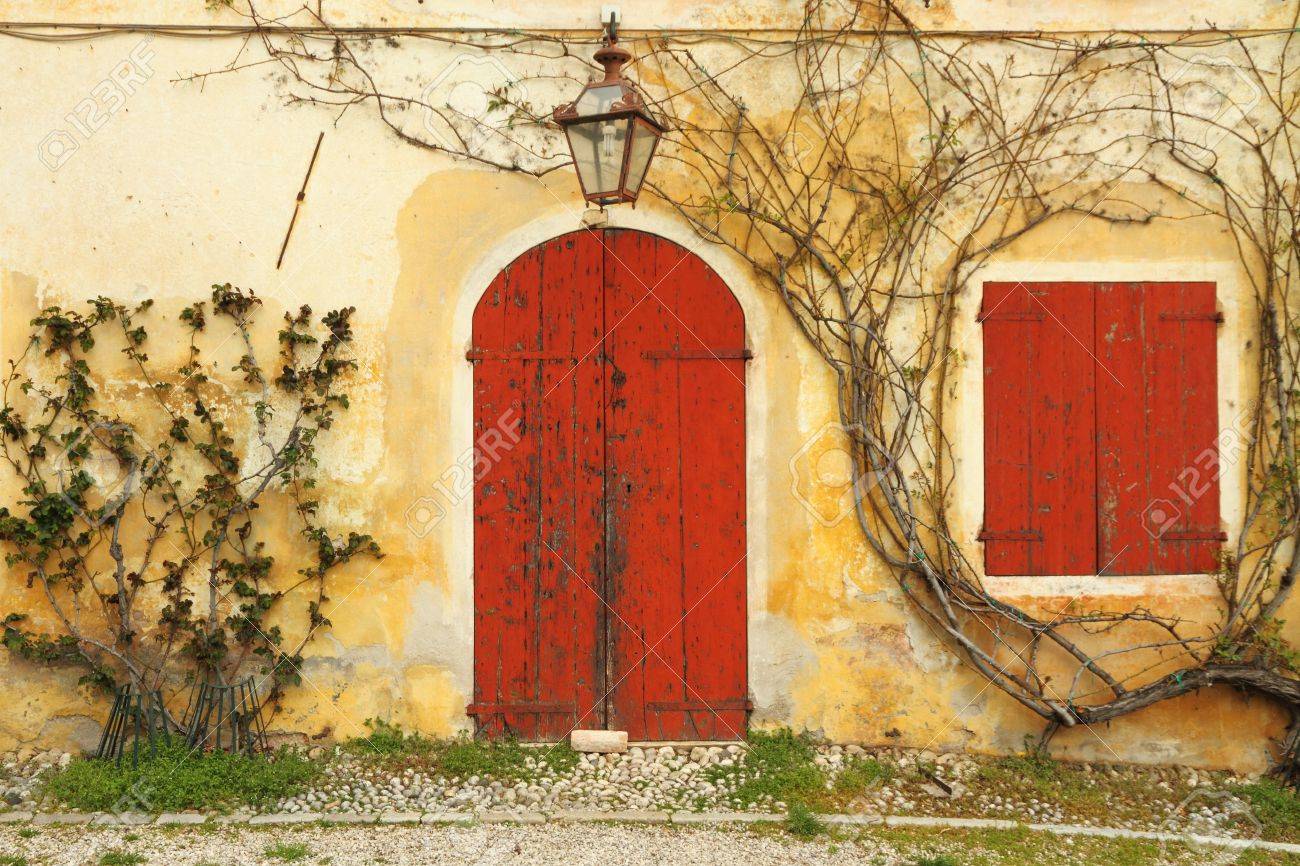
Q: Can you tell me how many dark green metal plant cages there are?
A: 2